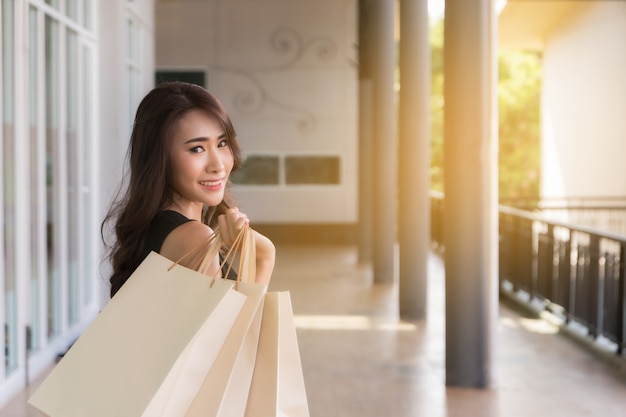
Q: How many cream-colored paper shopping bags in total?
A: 3